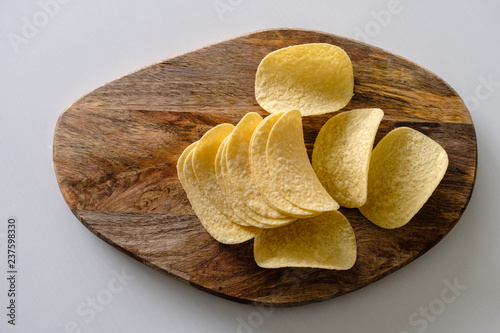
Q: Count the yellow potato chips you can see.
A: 13